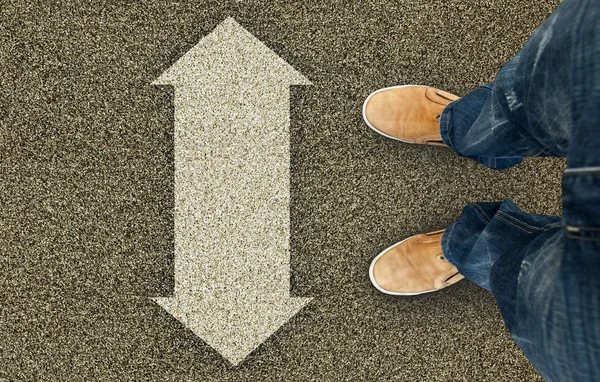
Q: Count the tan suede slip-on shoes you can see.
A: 2